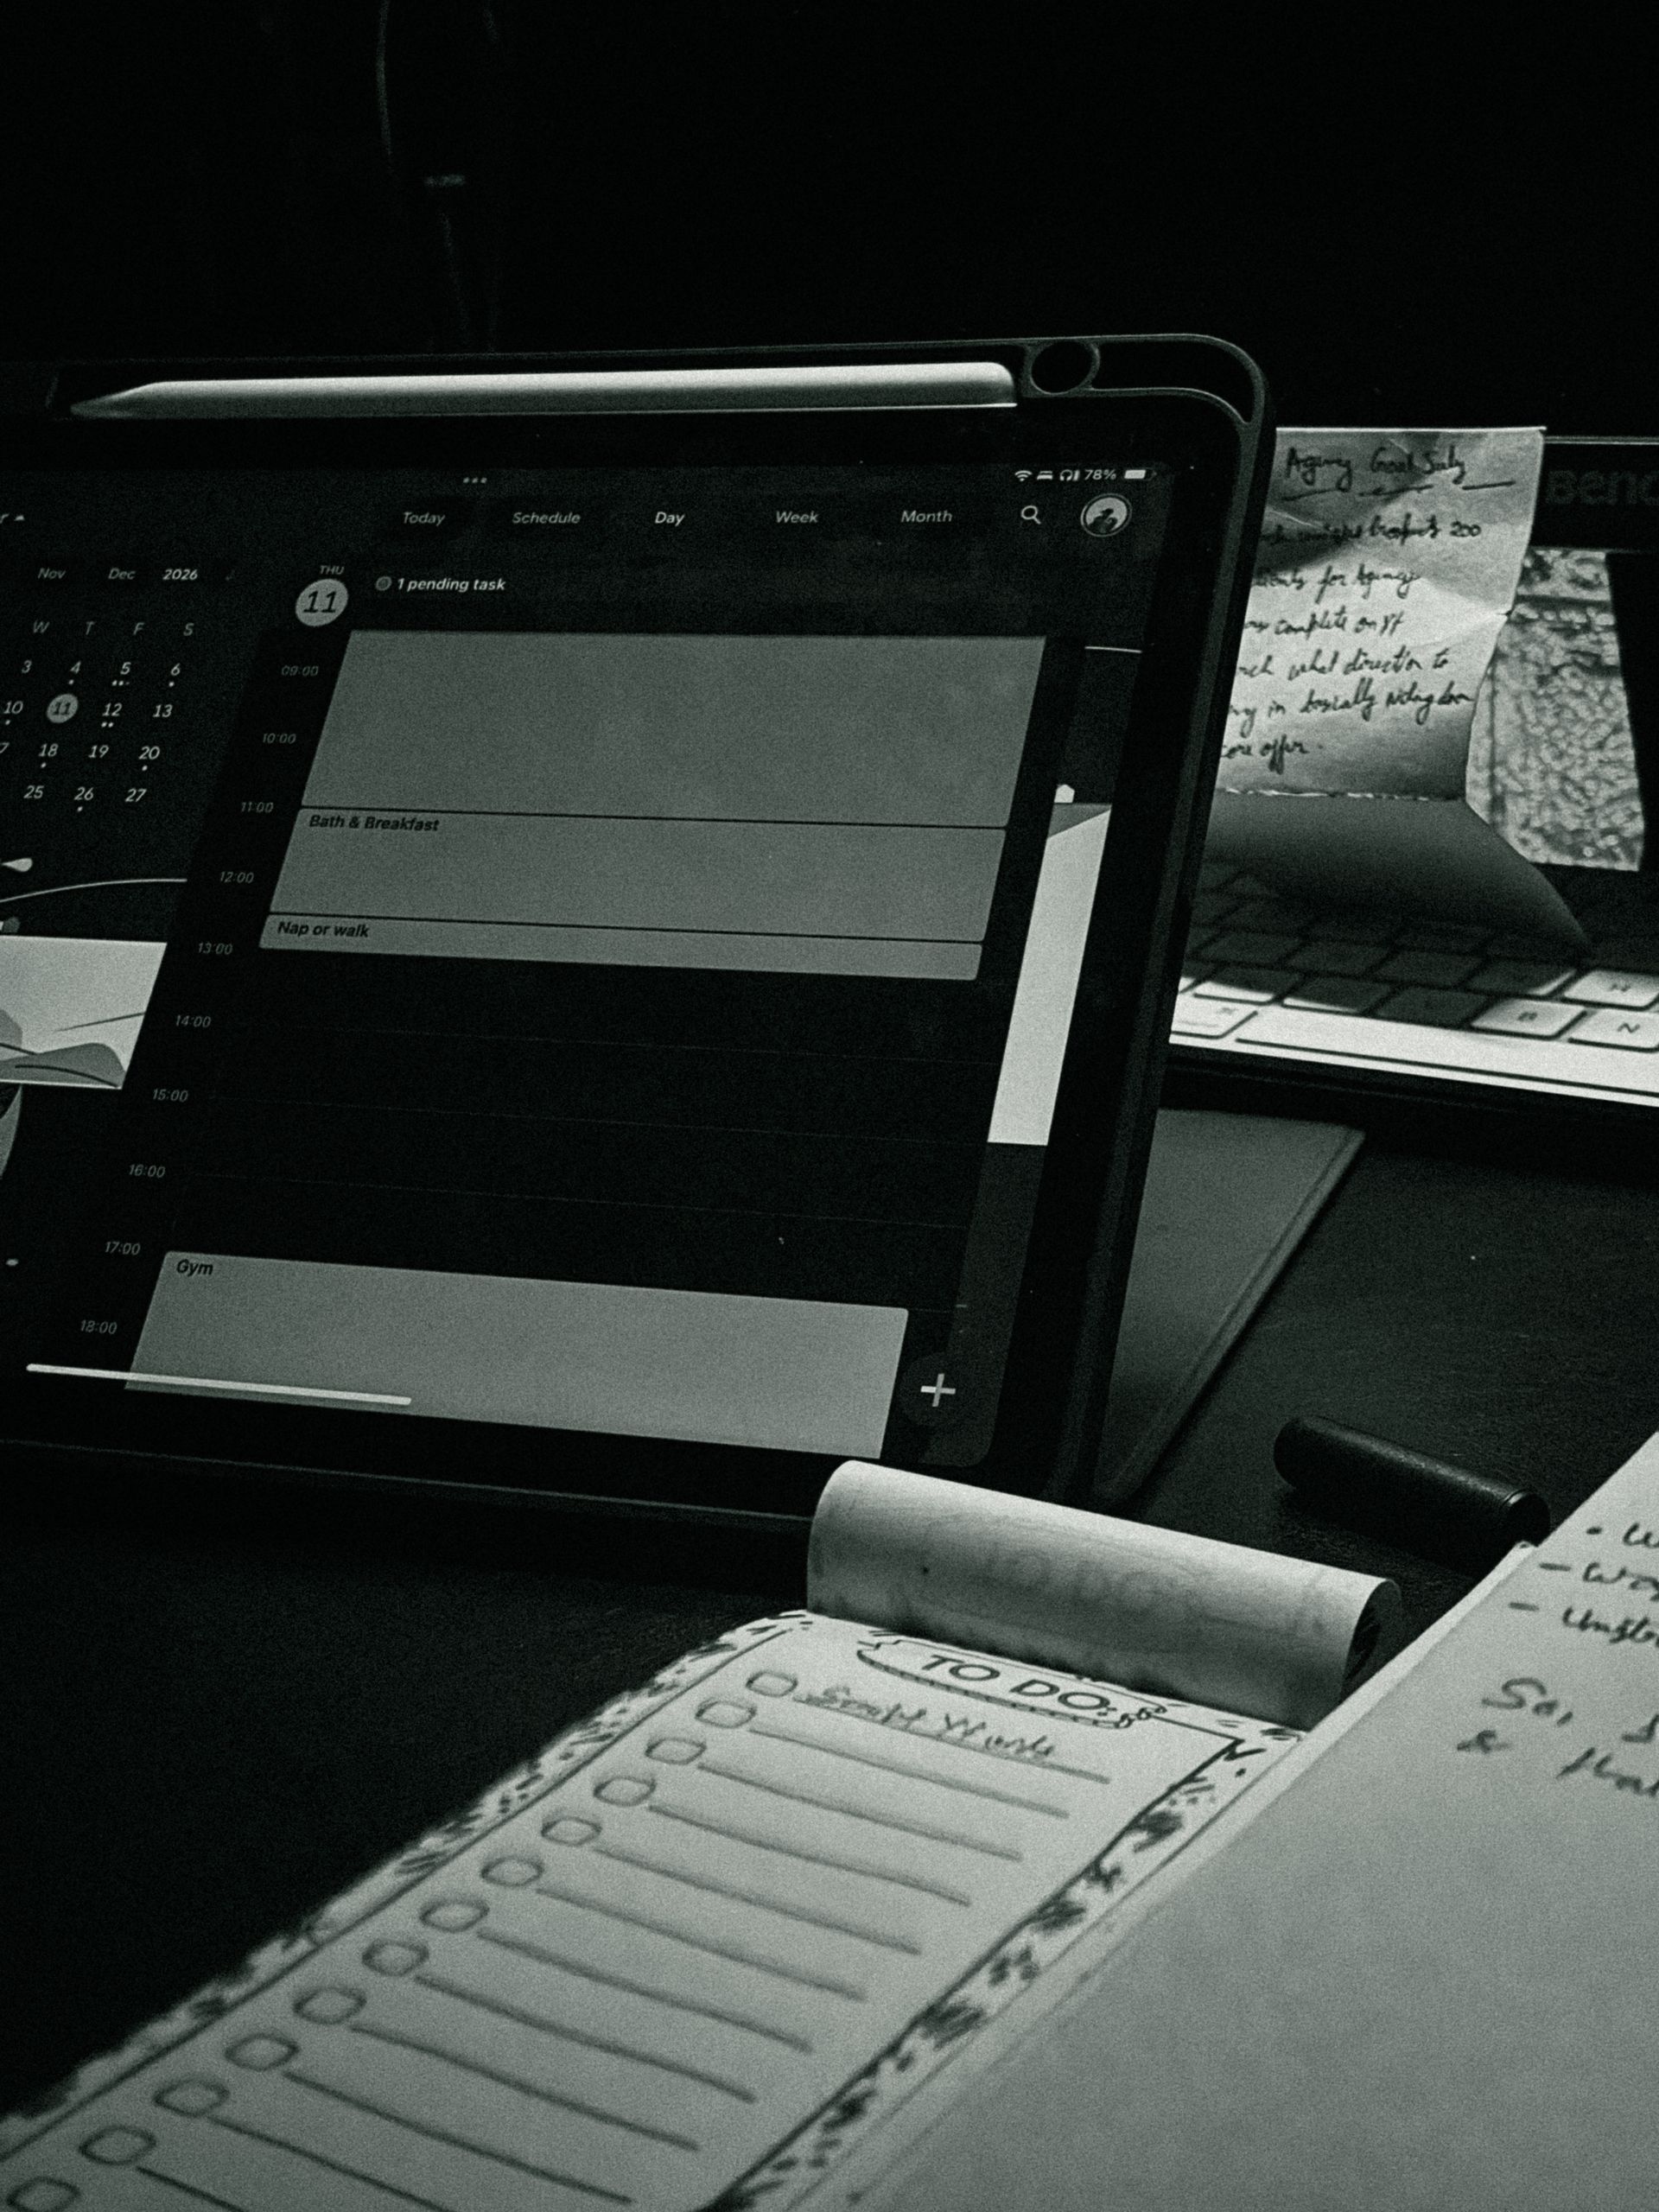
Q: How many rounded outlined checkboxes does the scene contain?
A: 13